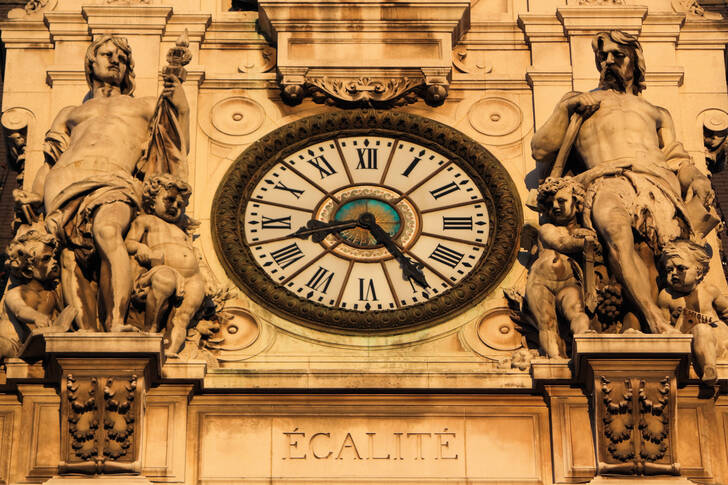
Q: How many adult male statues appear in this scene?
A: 2